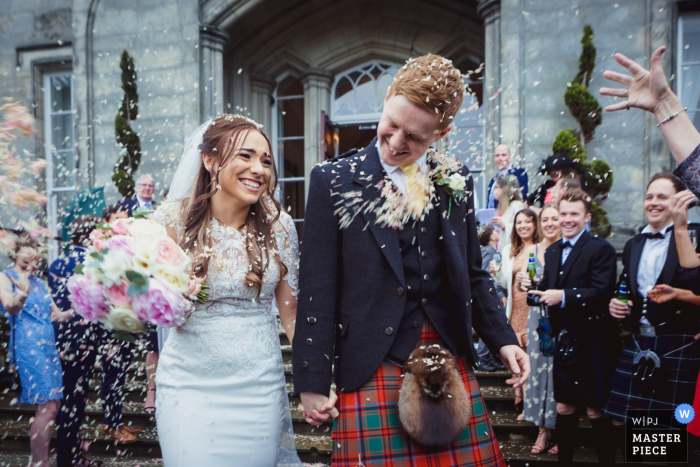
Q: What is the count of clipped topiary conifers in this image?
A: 2